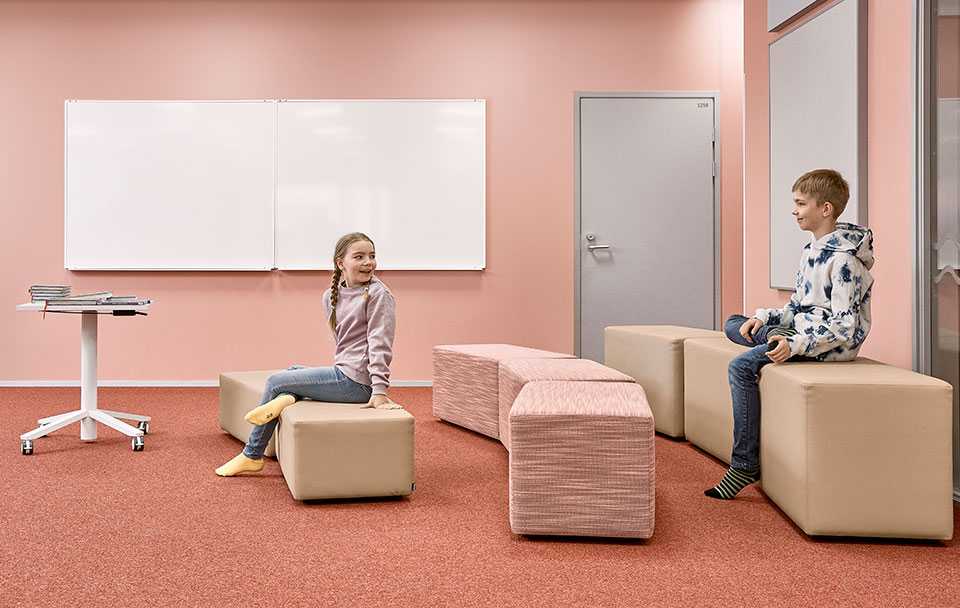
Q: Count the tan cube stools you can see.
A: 5